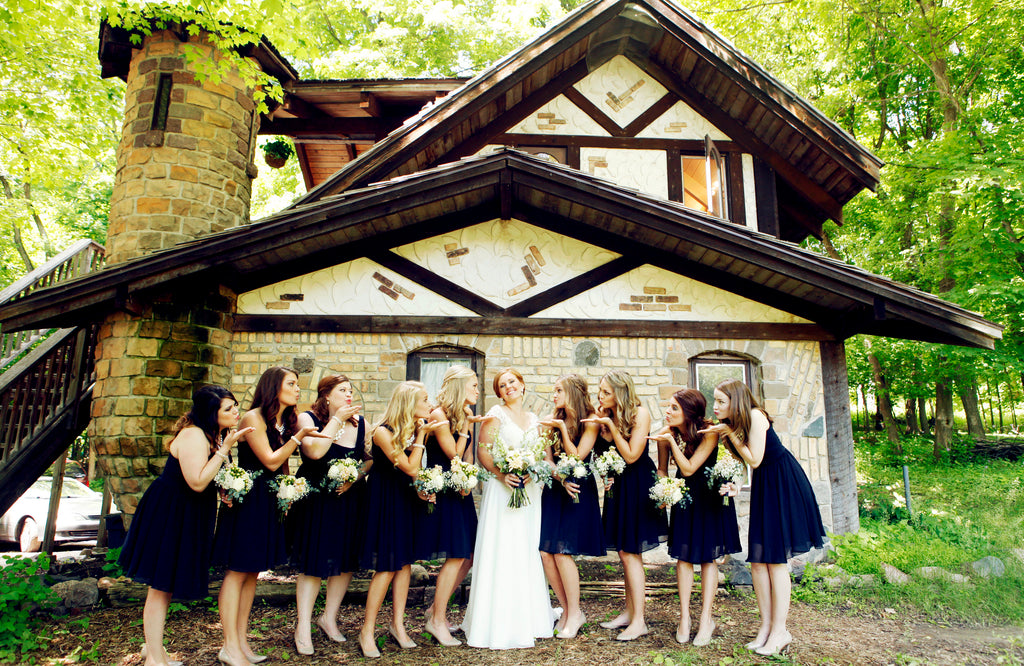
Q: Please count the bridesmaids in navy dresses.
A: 9